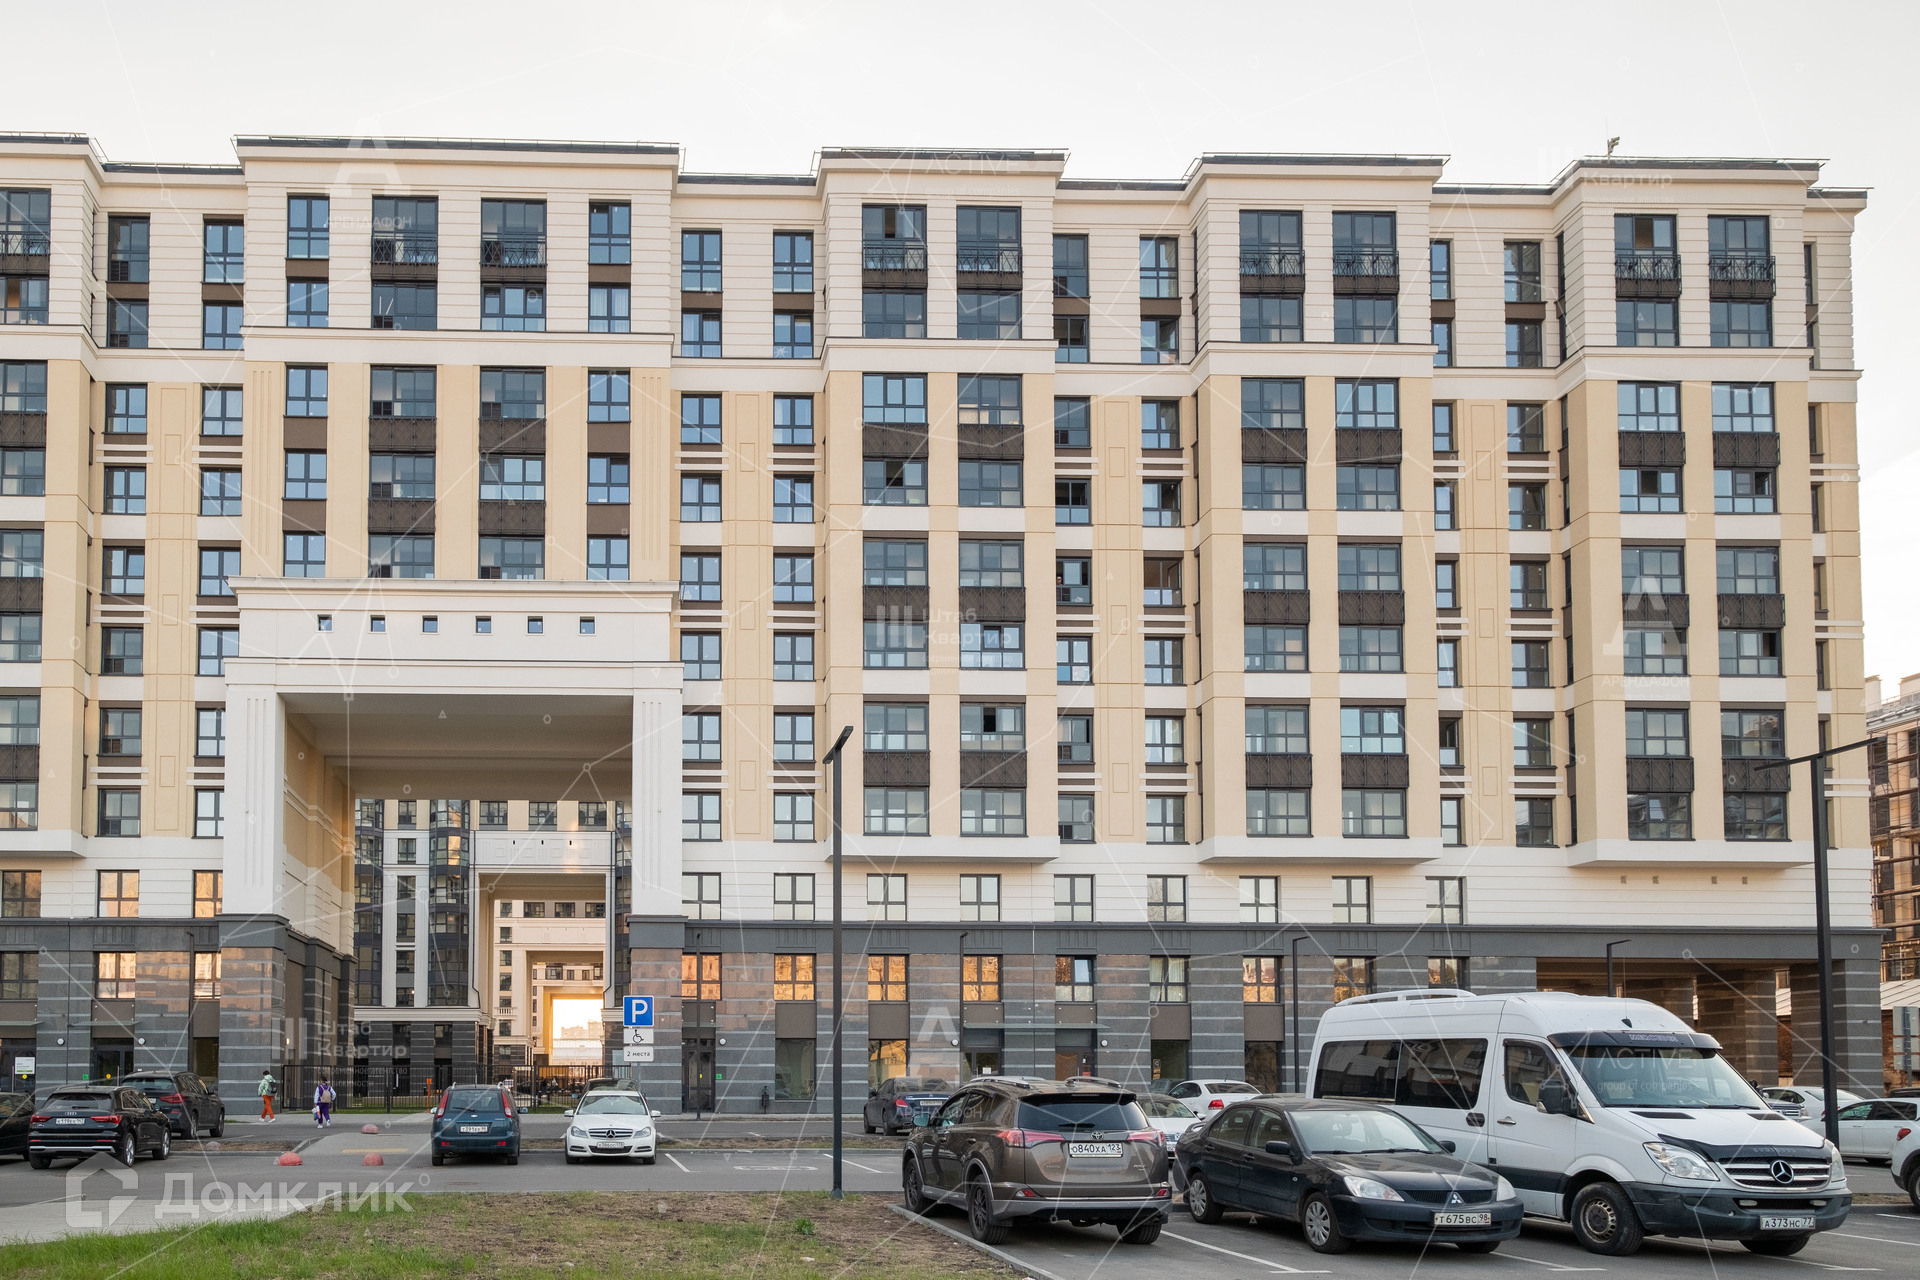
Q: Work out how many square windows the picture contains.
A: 6